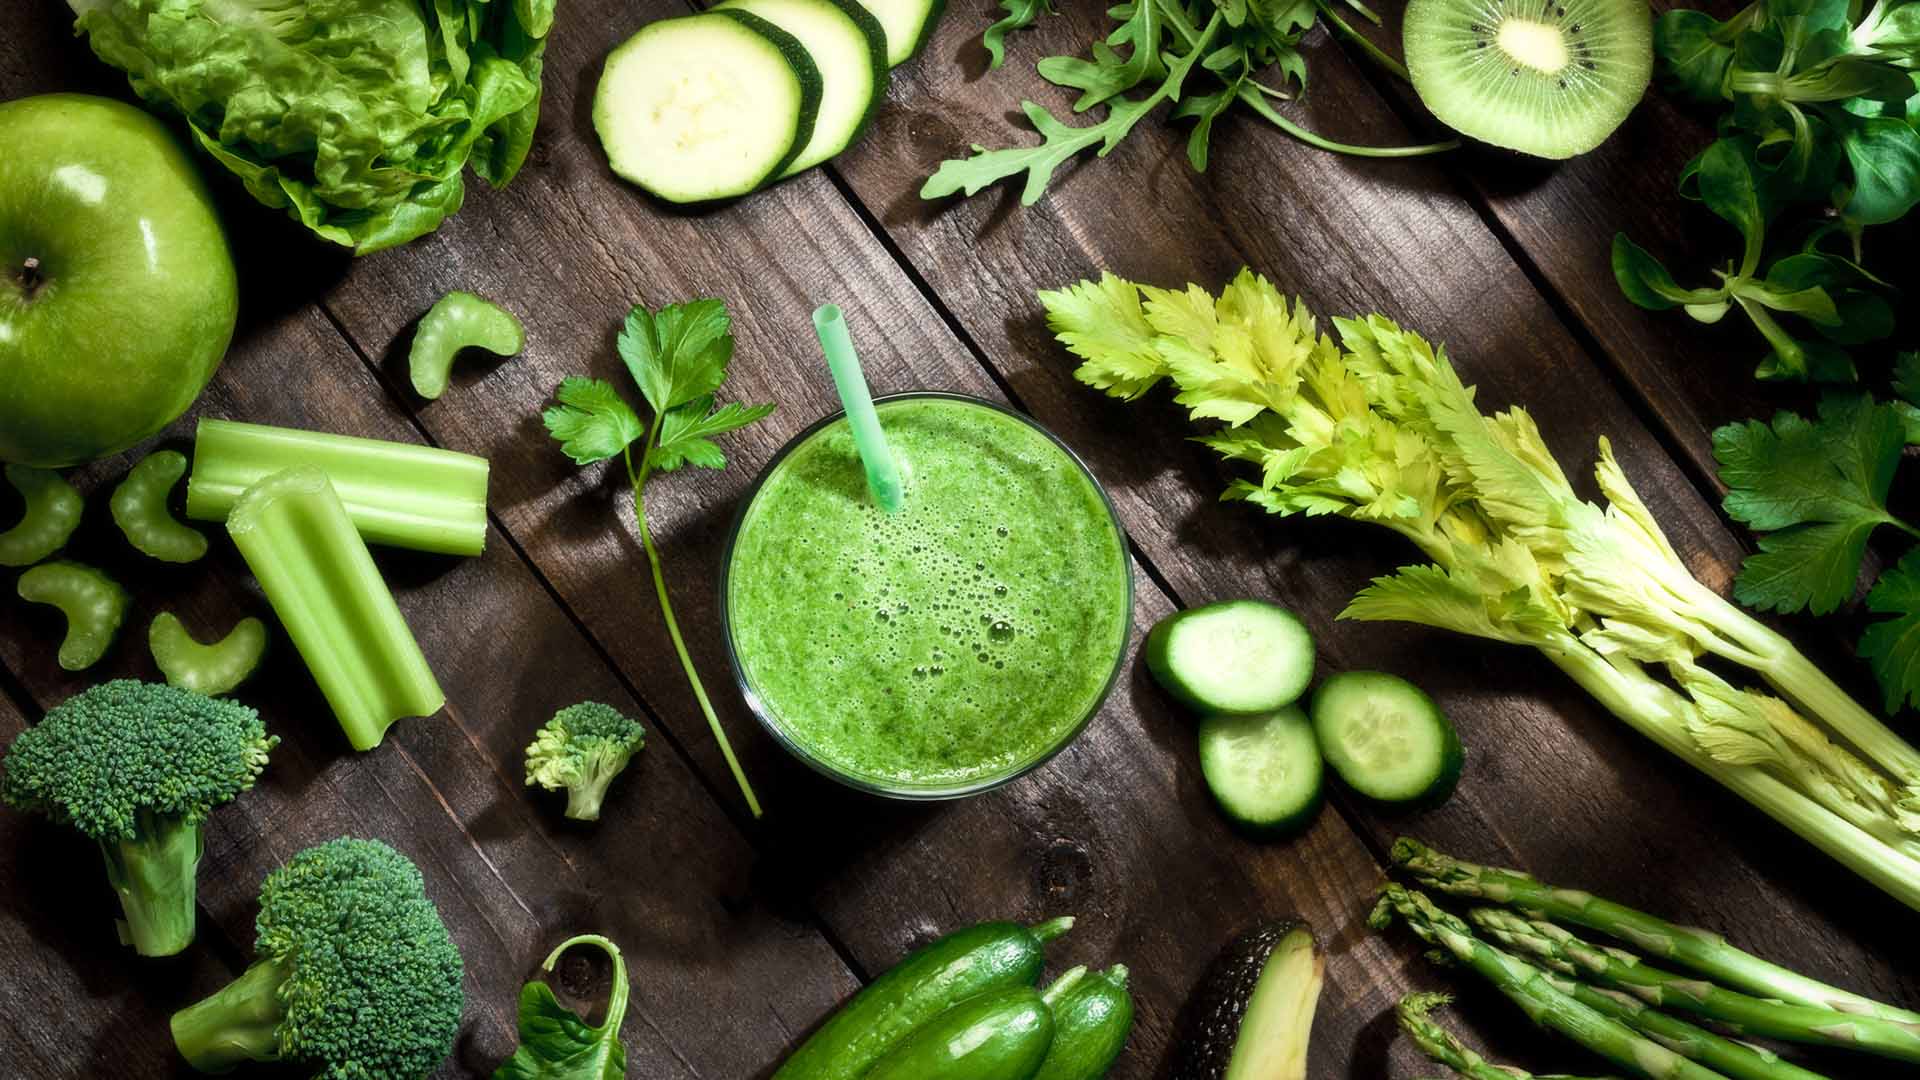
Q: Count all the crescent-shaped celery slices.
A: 5